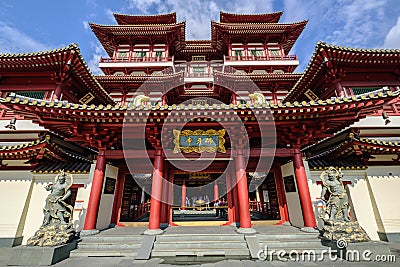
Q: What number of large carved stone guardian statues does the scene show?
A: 2